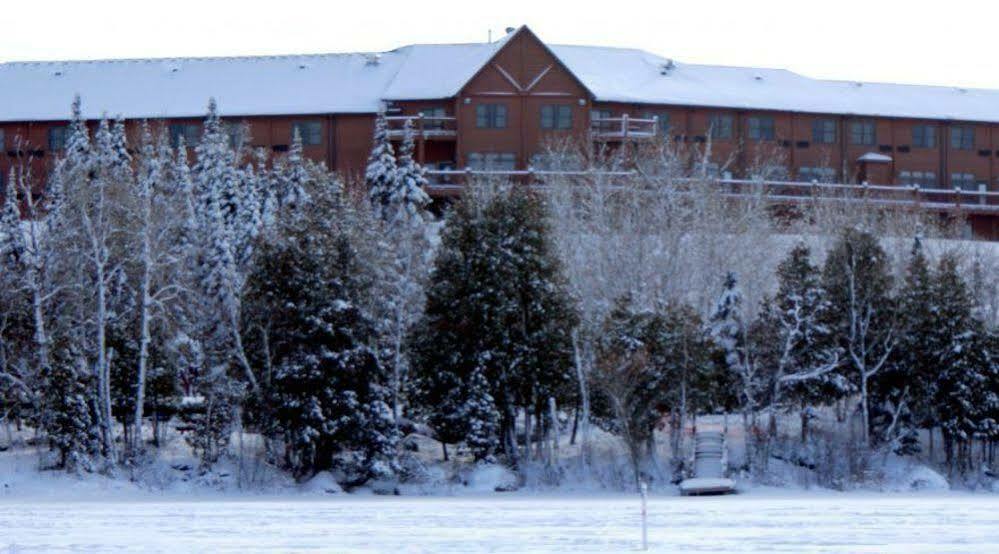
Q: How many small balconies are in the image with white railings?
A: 2